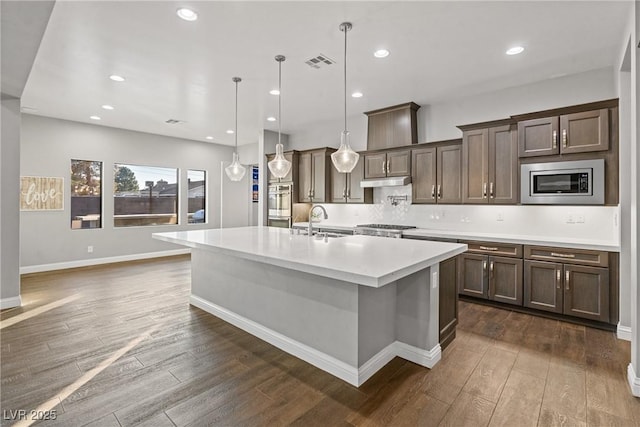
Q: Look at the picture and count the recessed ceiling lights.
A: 11